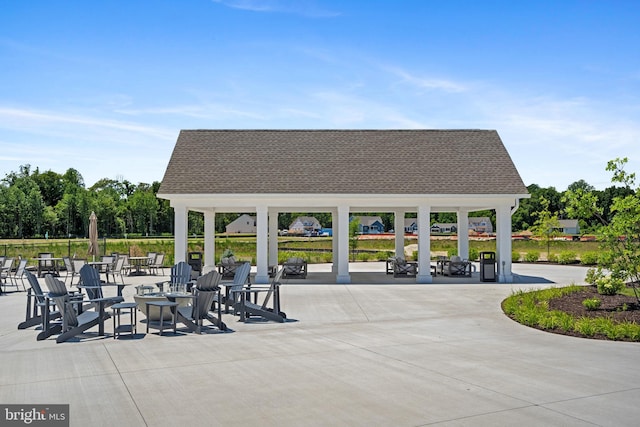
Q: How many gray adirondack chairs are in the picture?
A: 7